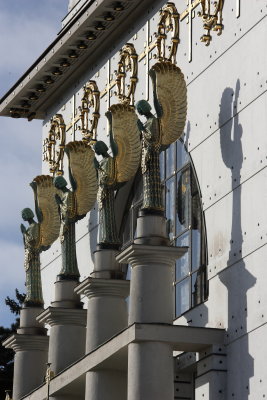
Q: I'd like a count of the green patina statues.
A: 4